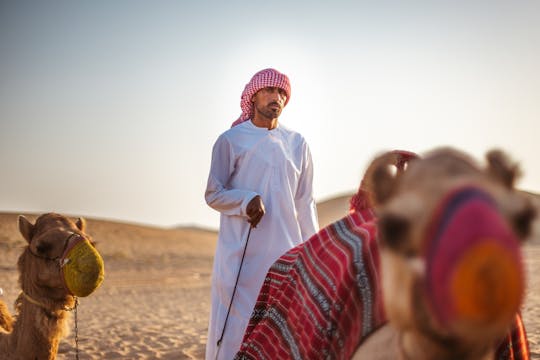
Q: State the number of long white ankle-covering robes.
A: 1